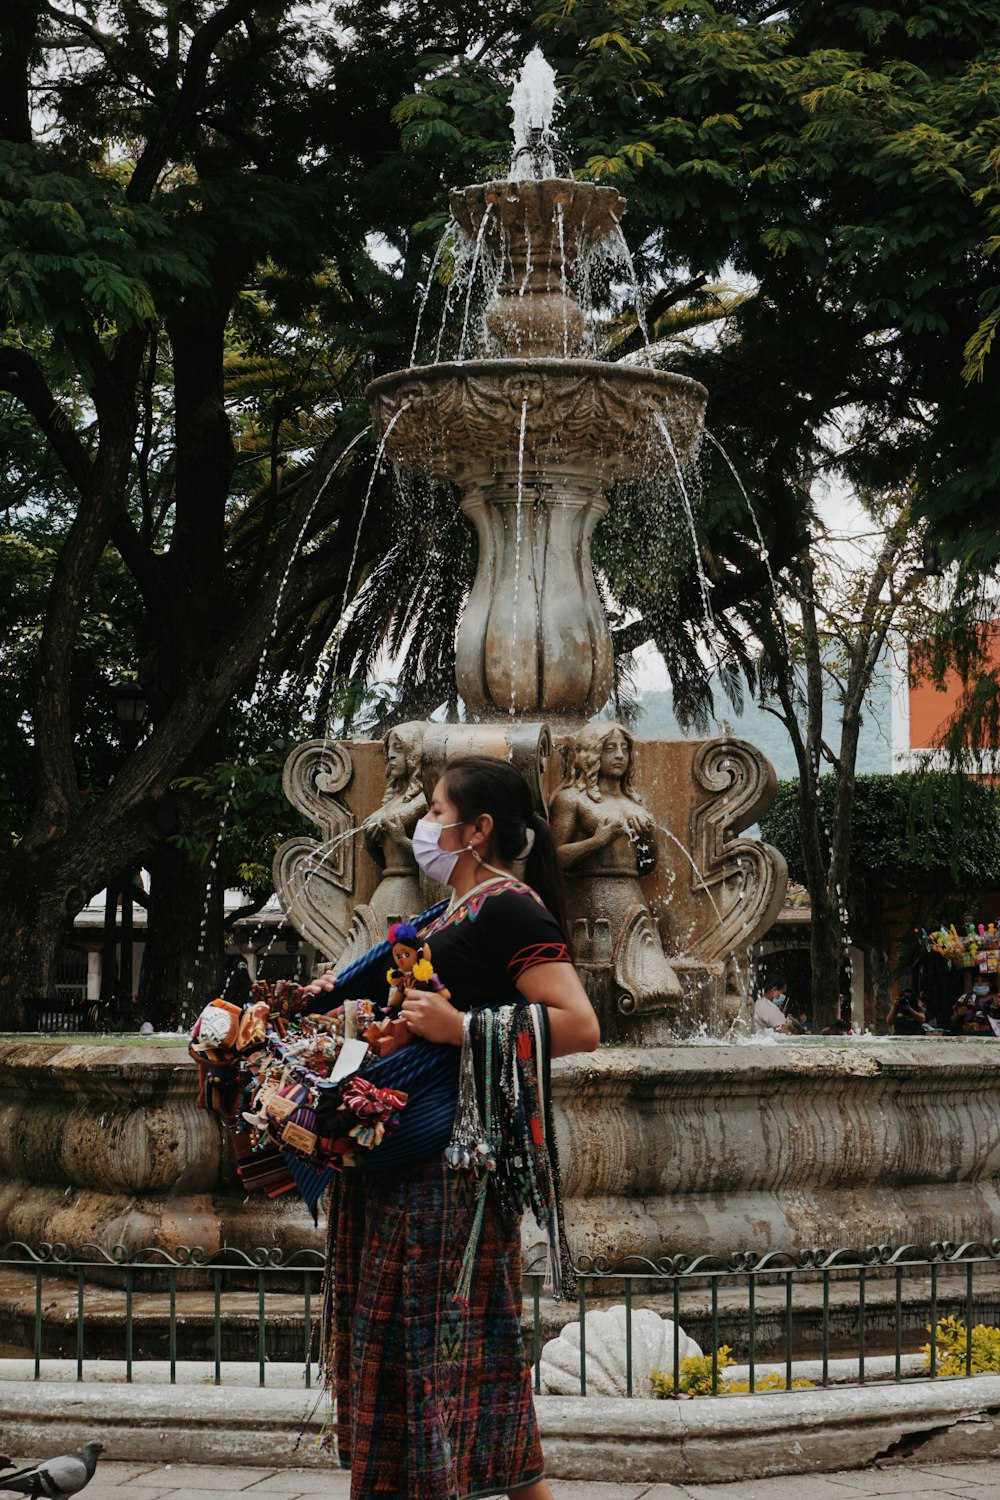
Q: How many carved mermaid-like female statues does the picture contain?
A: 2